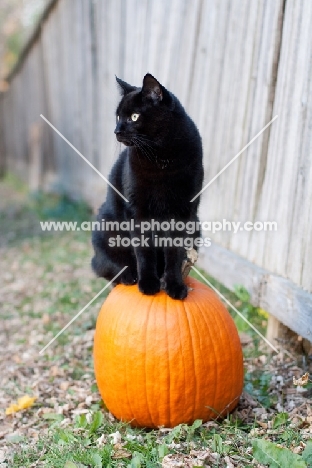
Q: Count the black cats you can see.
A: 1